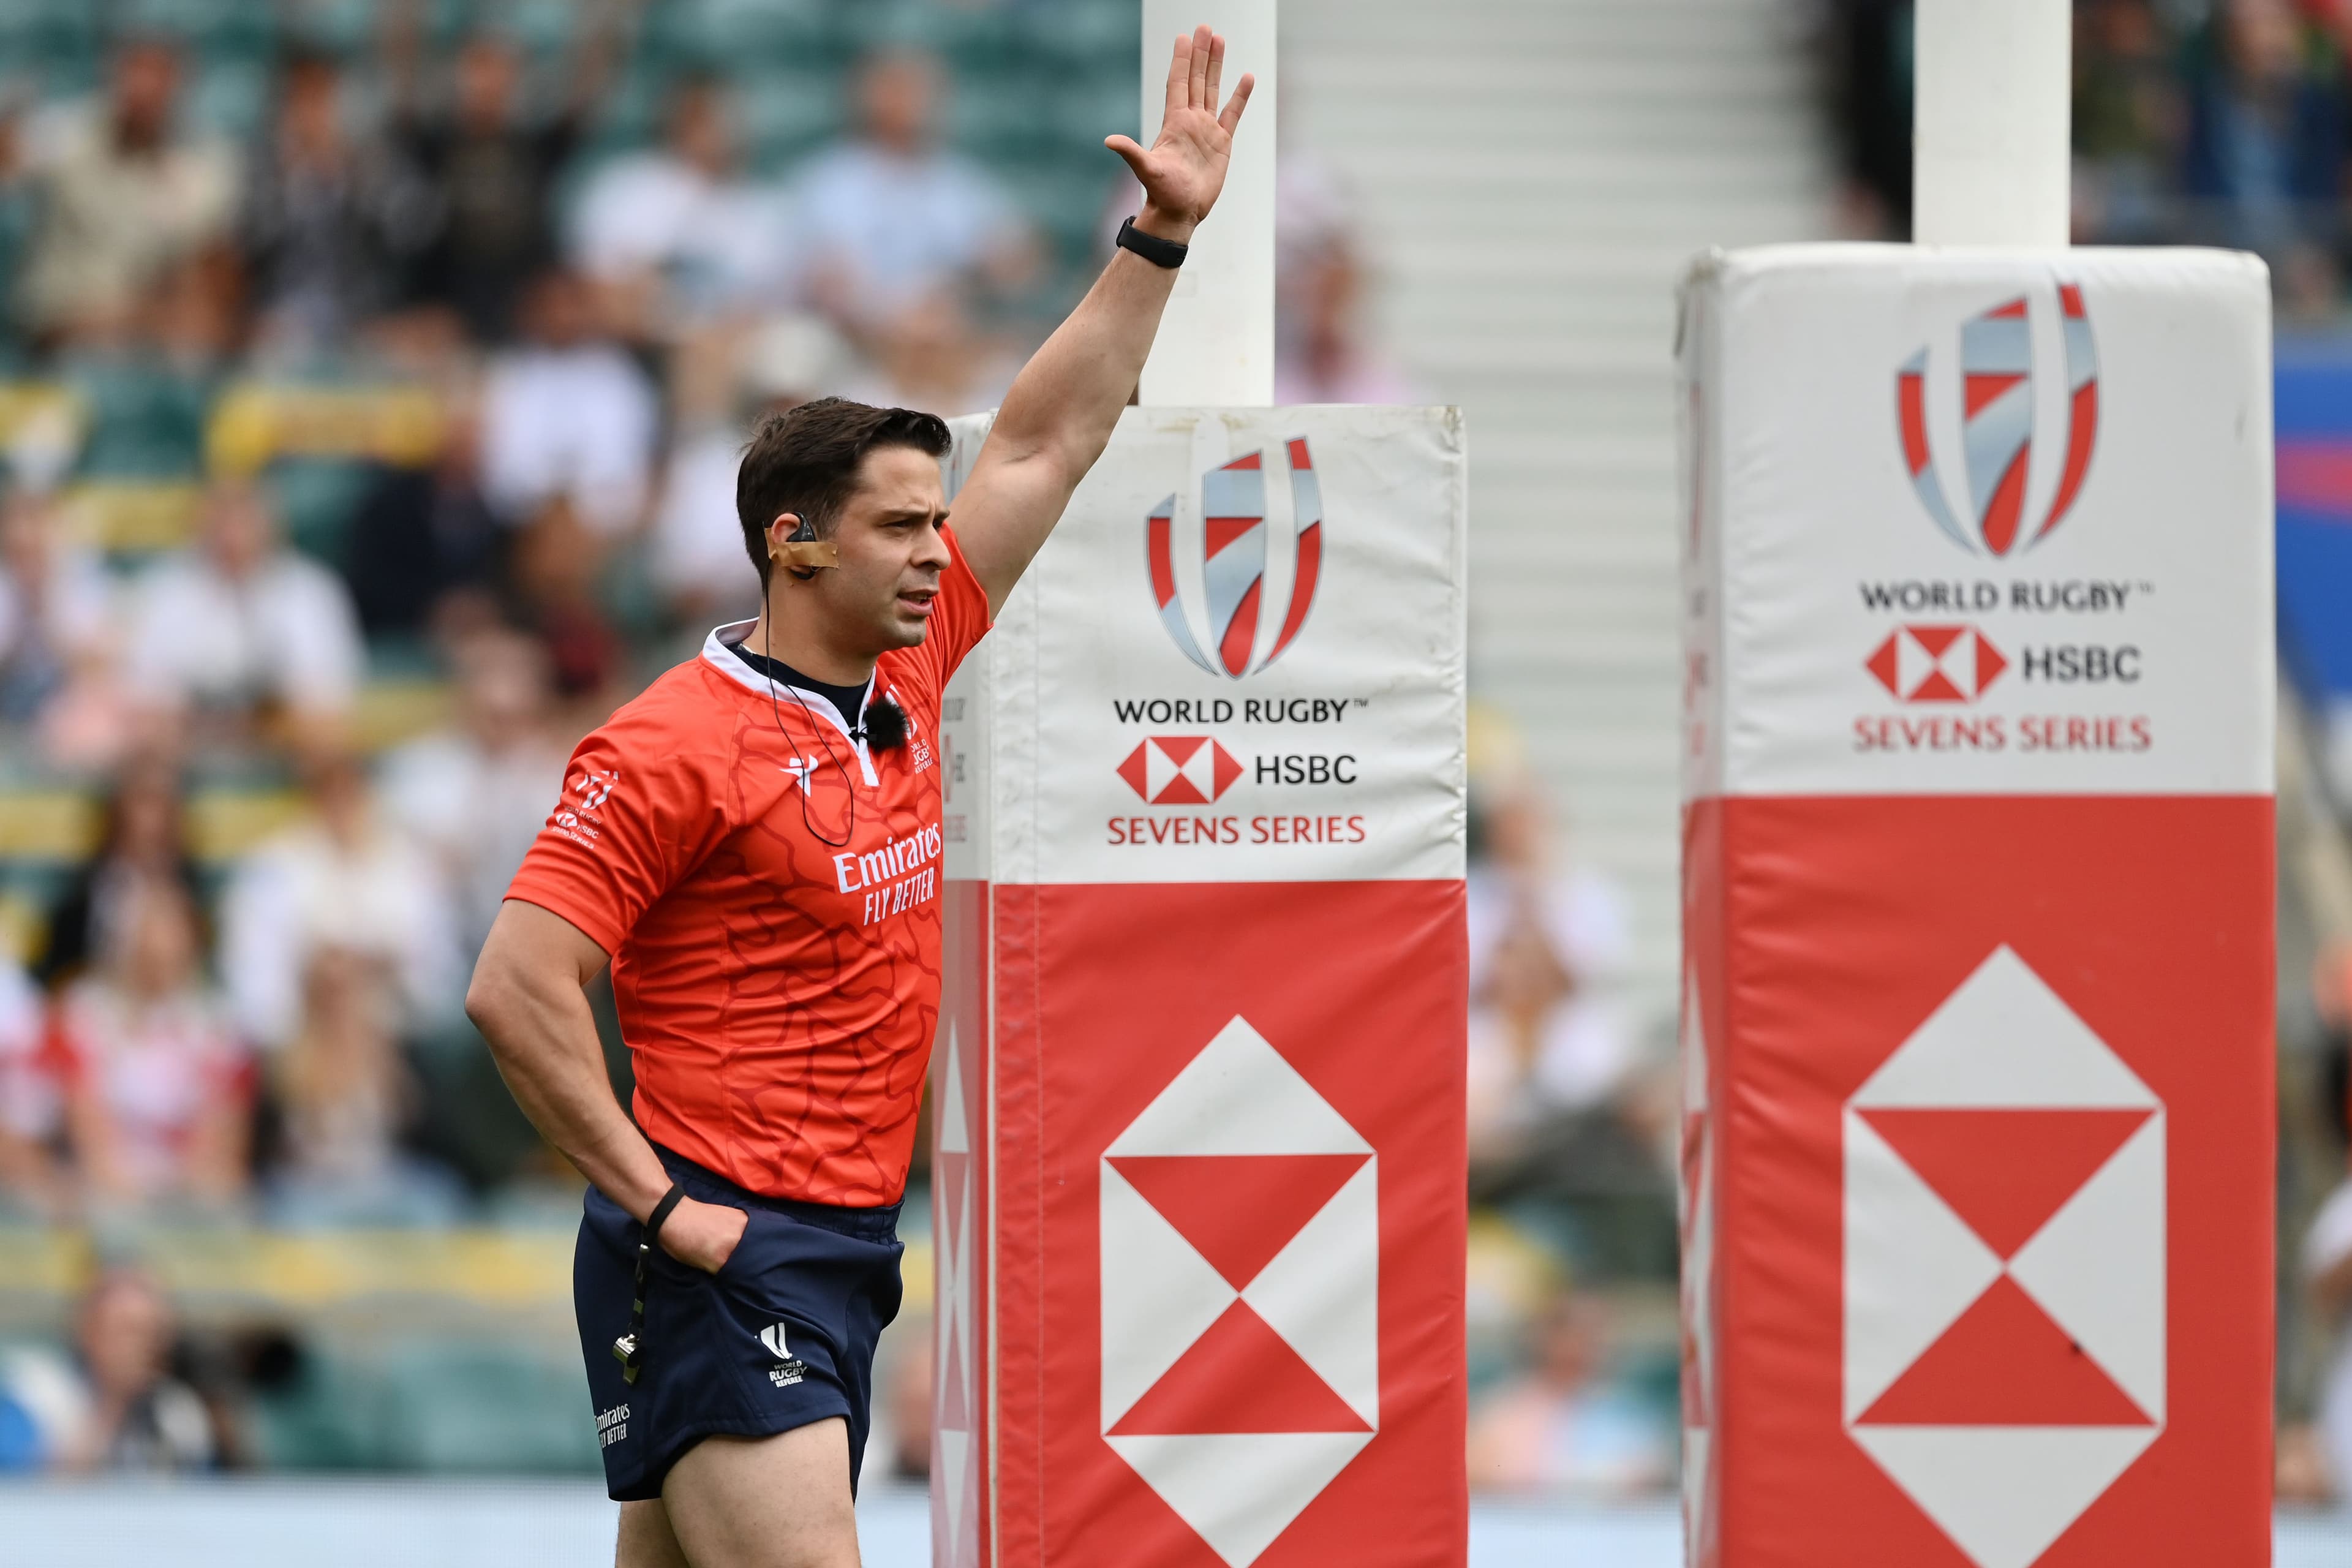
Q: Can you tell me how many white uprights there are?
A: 2